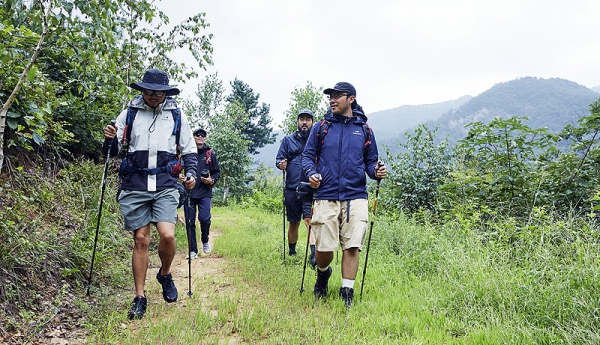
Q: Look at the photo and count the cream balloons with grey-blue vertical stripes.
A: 0